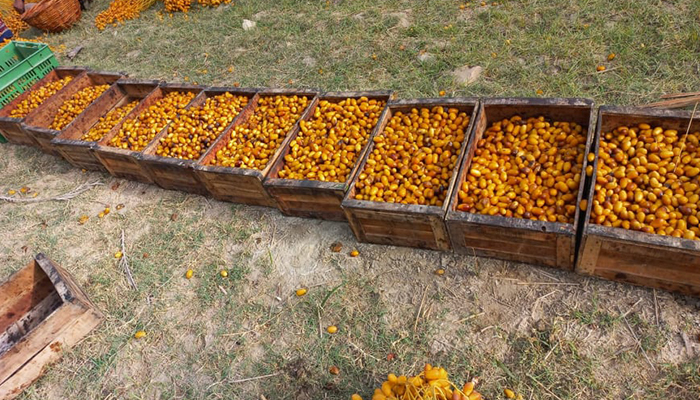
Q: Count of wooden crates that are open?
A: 11